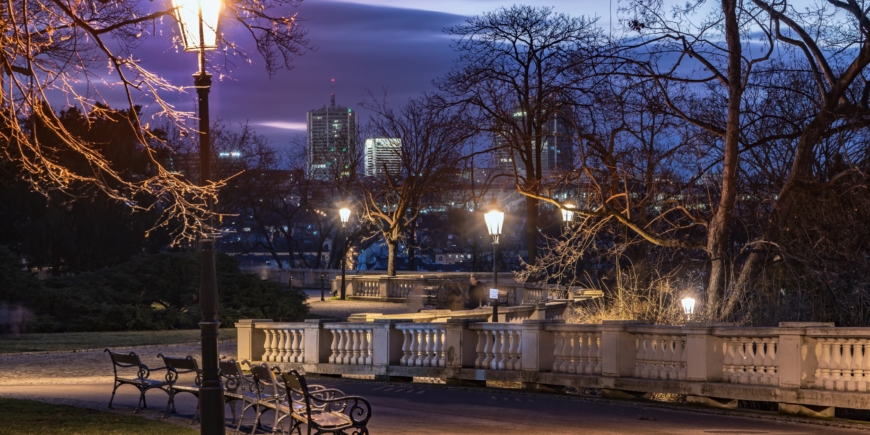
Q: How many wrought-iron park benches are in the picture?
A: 5